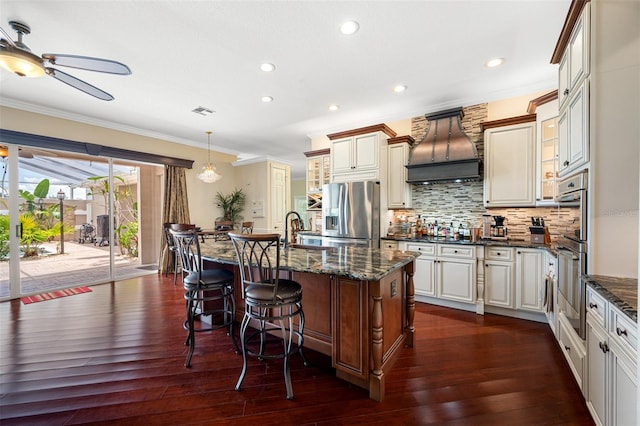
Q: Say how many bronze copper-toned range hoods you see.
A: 1